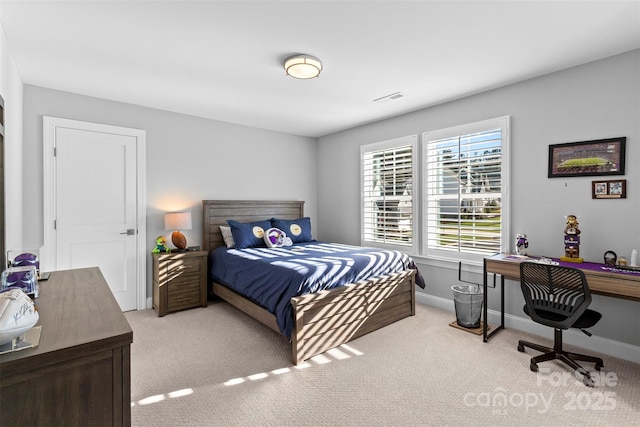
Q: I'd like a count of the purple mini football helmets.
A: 2